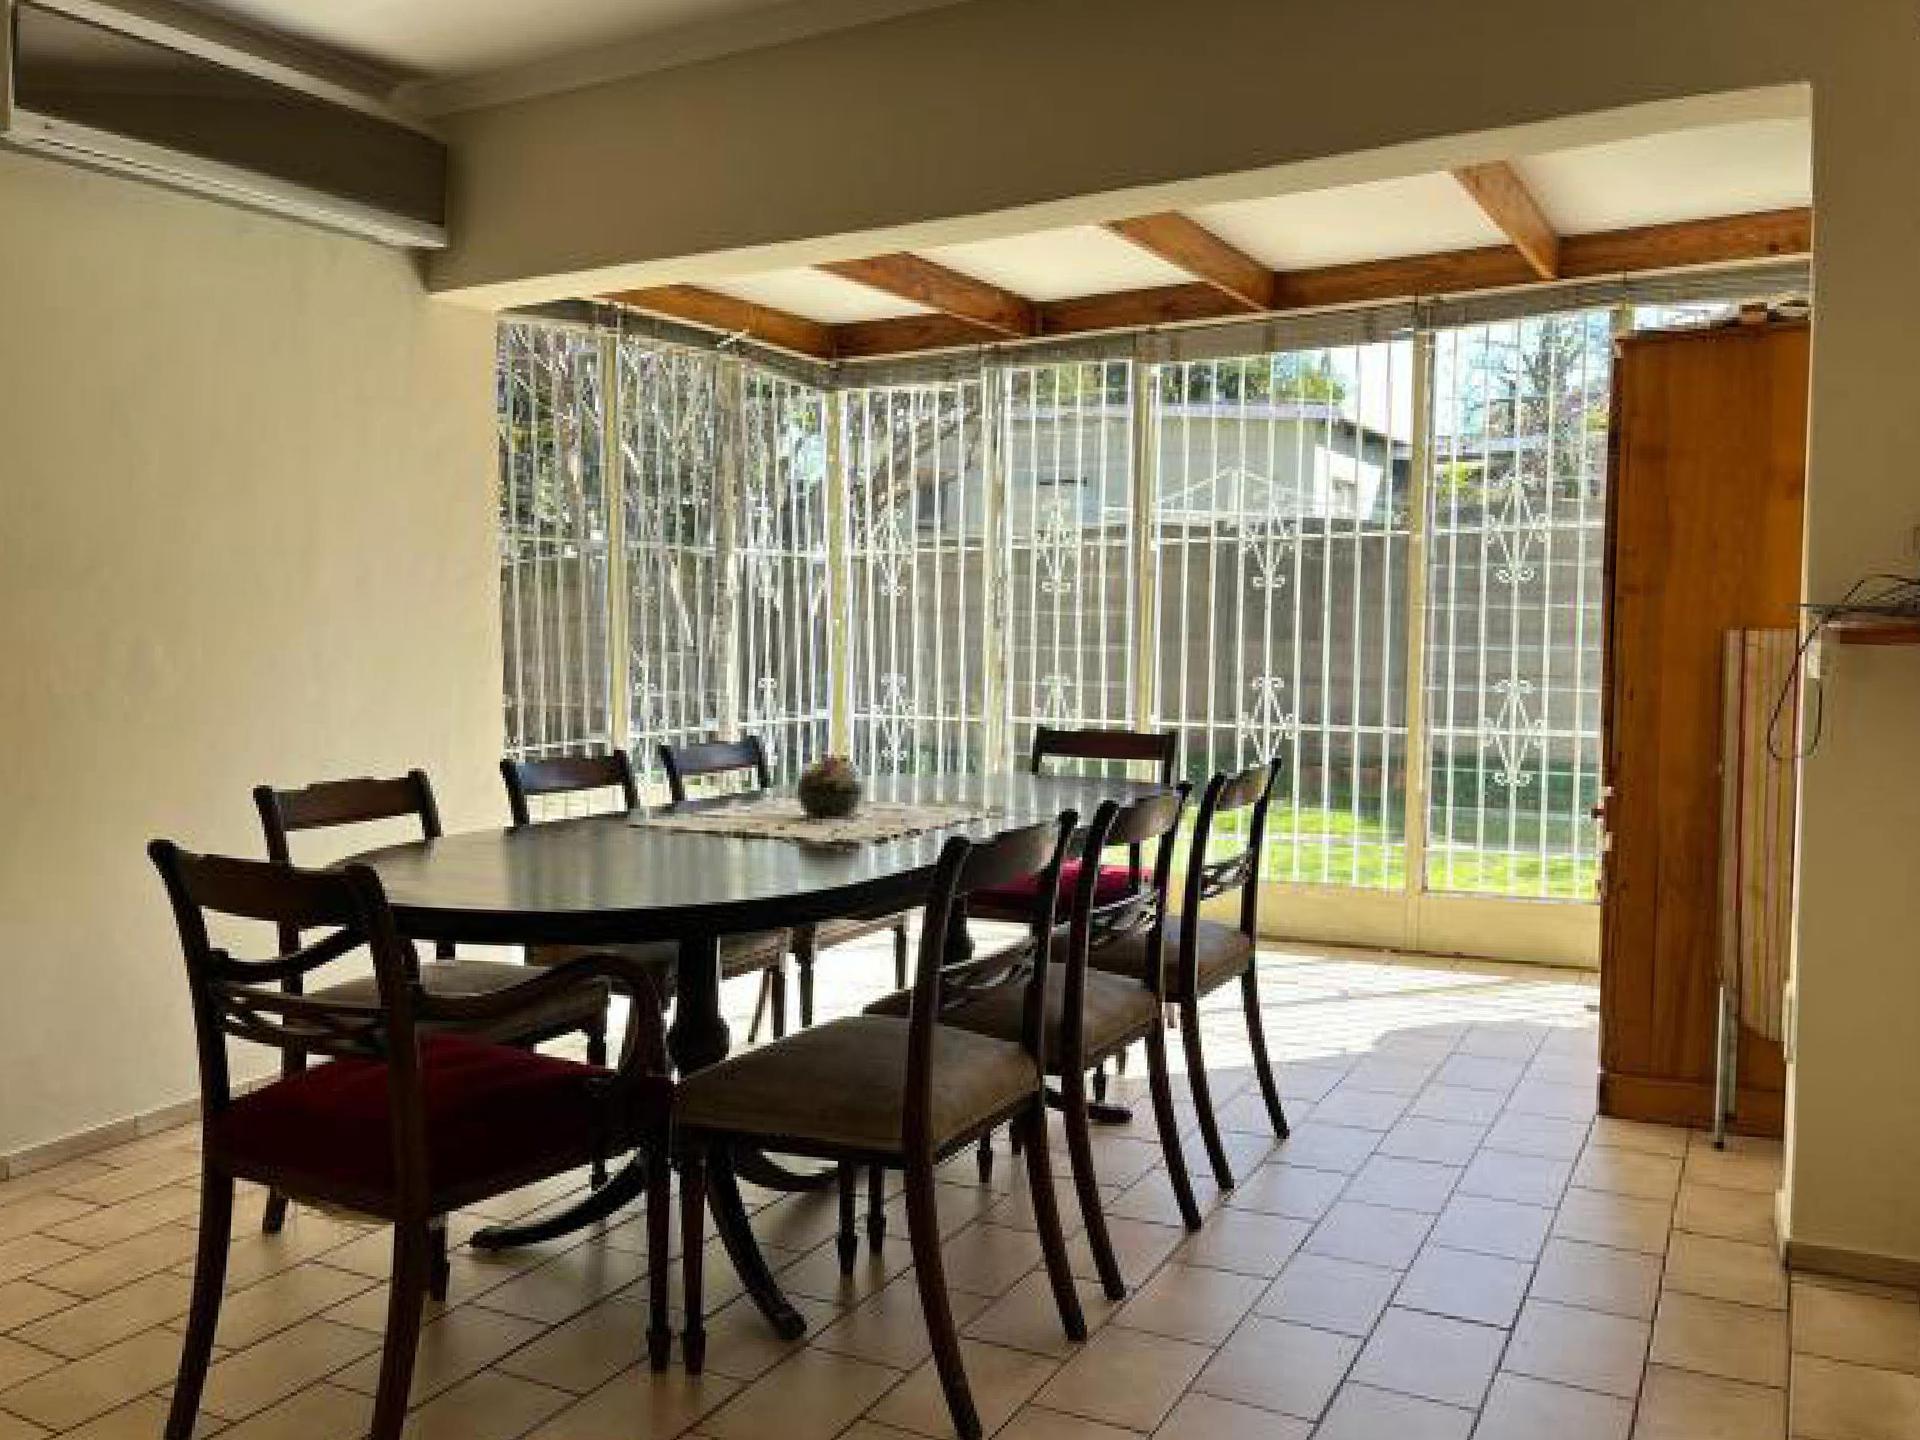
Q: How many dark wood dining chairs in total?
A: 8